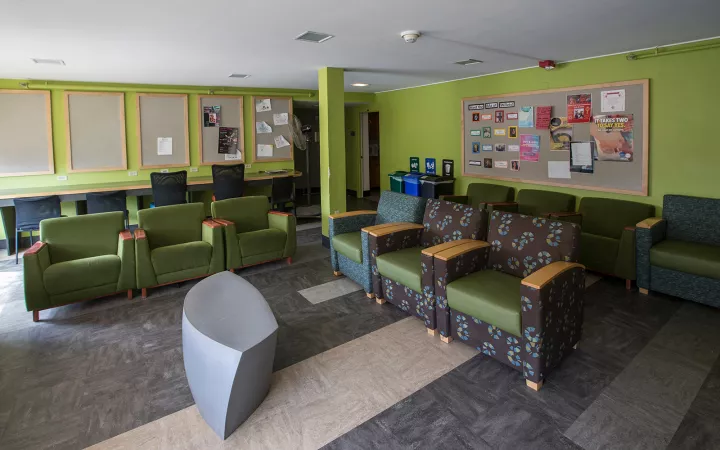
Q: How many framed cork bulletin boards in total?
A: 6